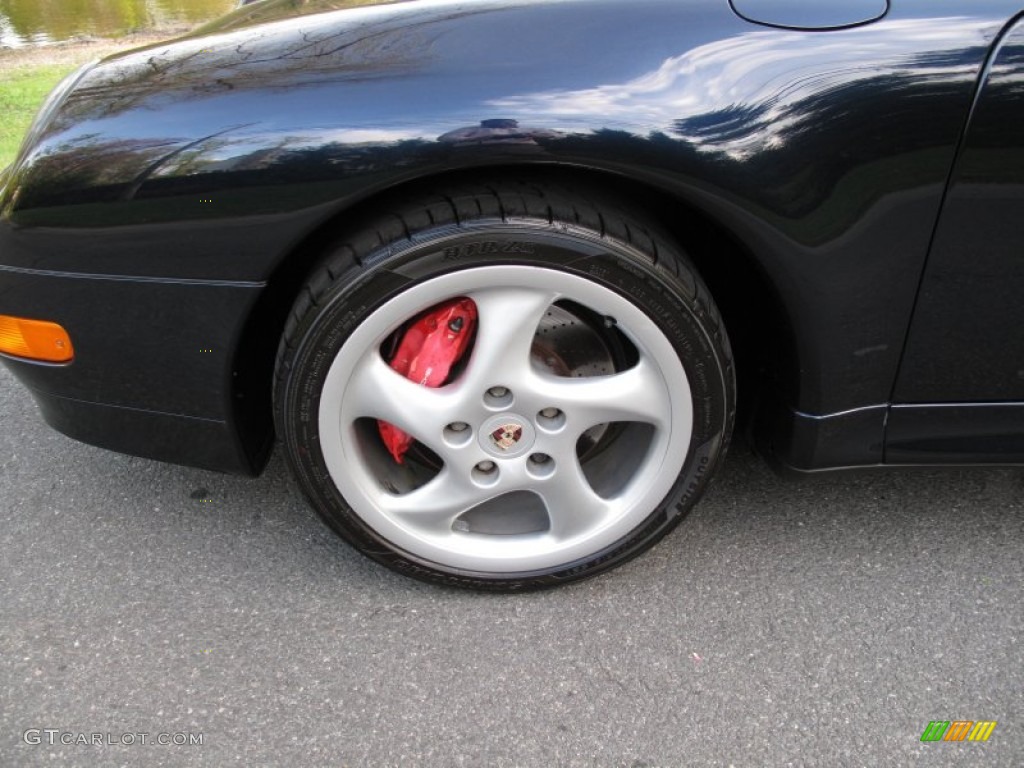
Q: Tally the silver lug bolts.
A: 5